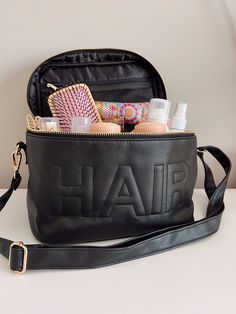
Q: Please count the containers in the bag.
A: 6